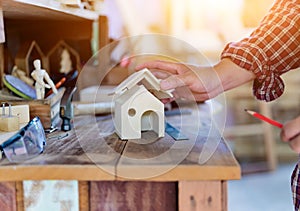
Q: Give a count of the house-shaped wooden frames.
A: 2